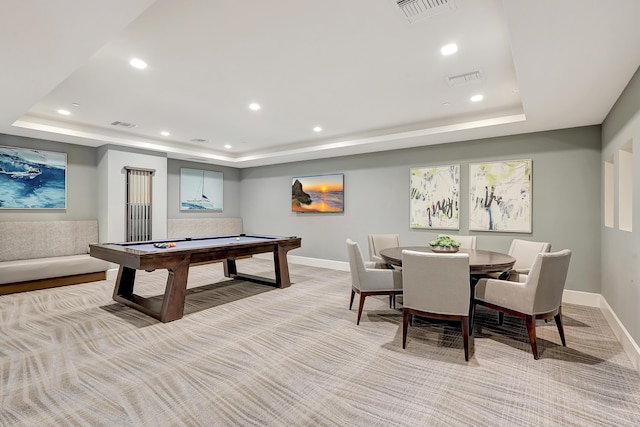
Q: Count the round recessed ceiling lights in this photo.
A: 8